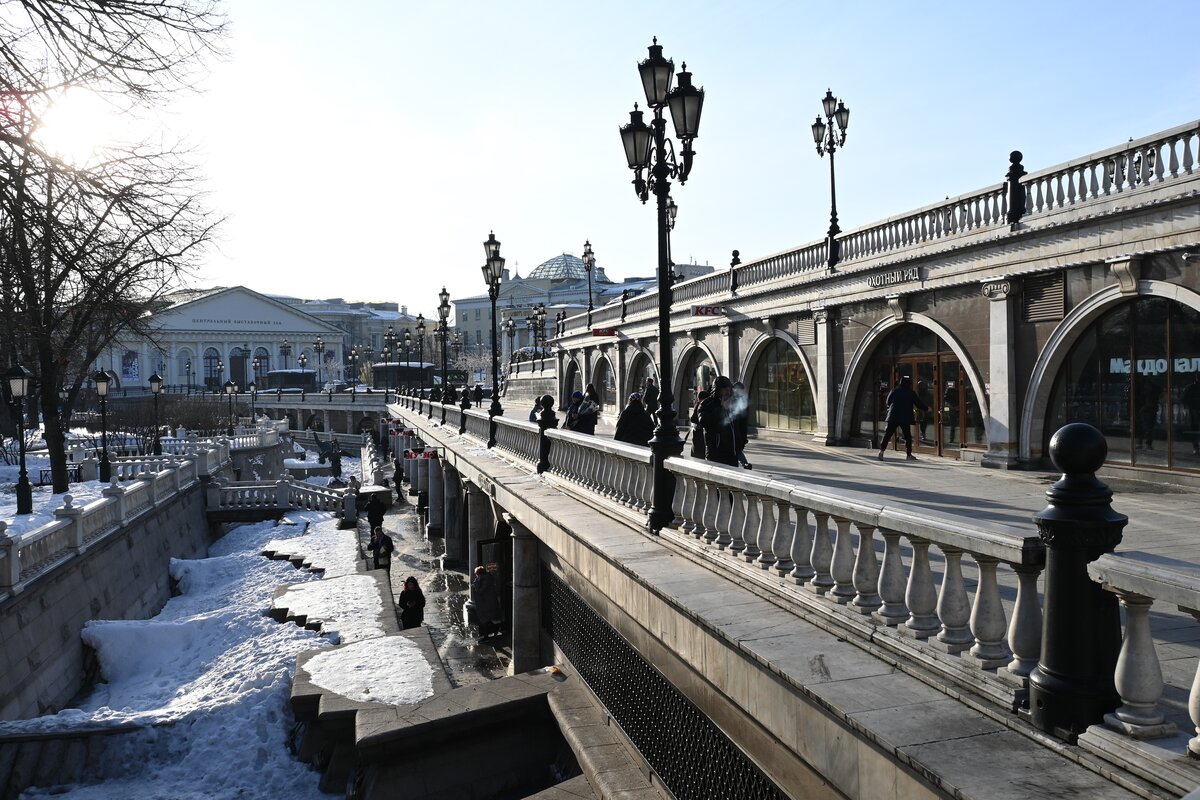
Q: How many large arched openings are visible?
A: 7